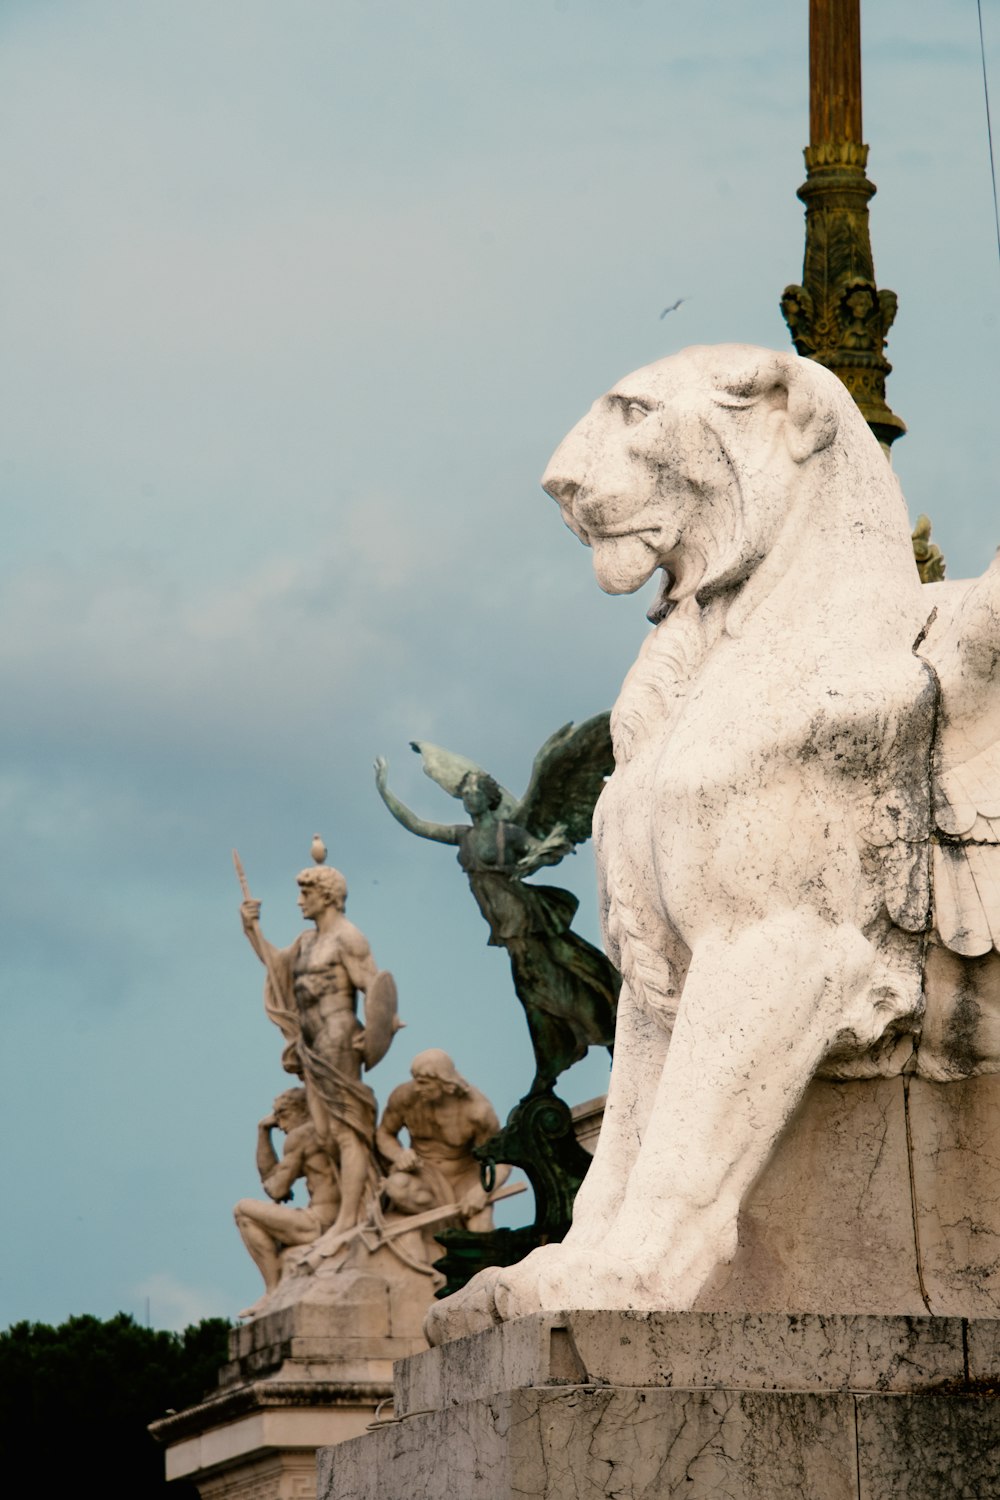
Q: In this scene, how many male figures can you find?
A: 3